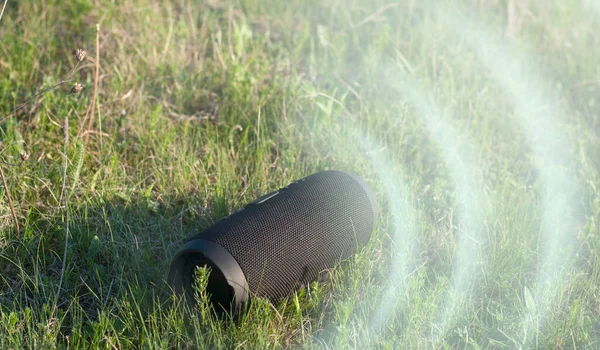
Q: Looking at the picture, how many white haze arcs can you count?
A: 3